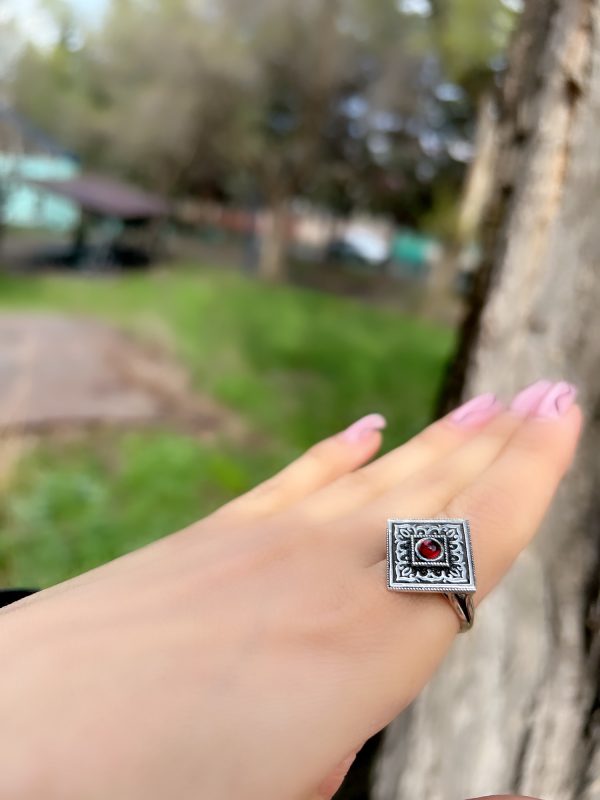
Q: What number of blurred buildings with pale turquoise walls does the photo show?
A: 1